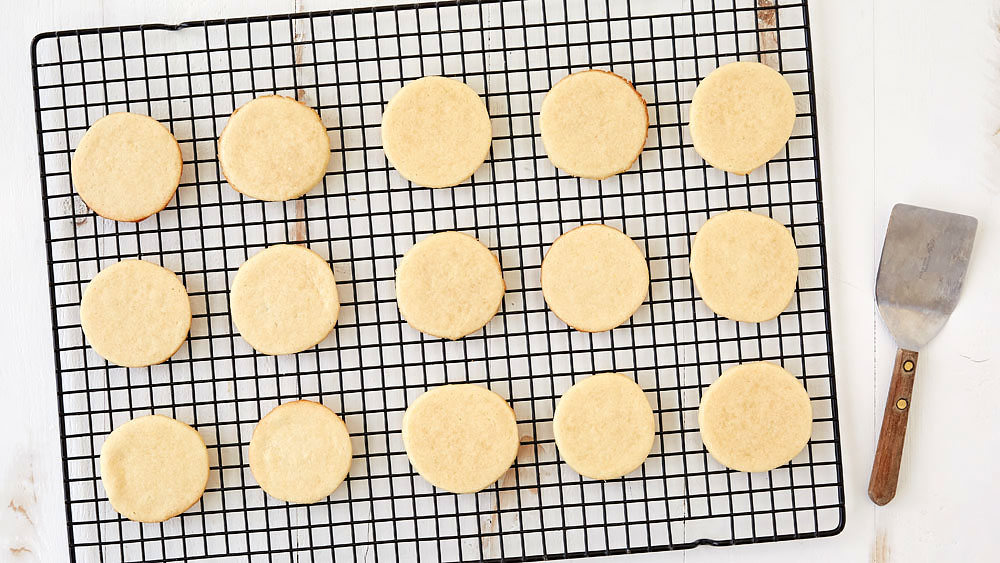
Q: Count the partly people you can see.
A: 0